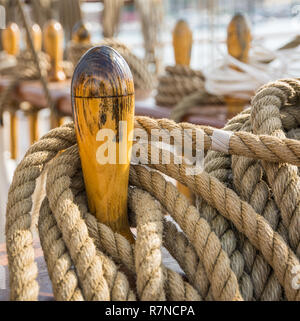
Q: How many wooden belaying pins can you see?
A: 7